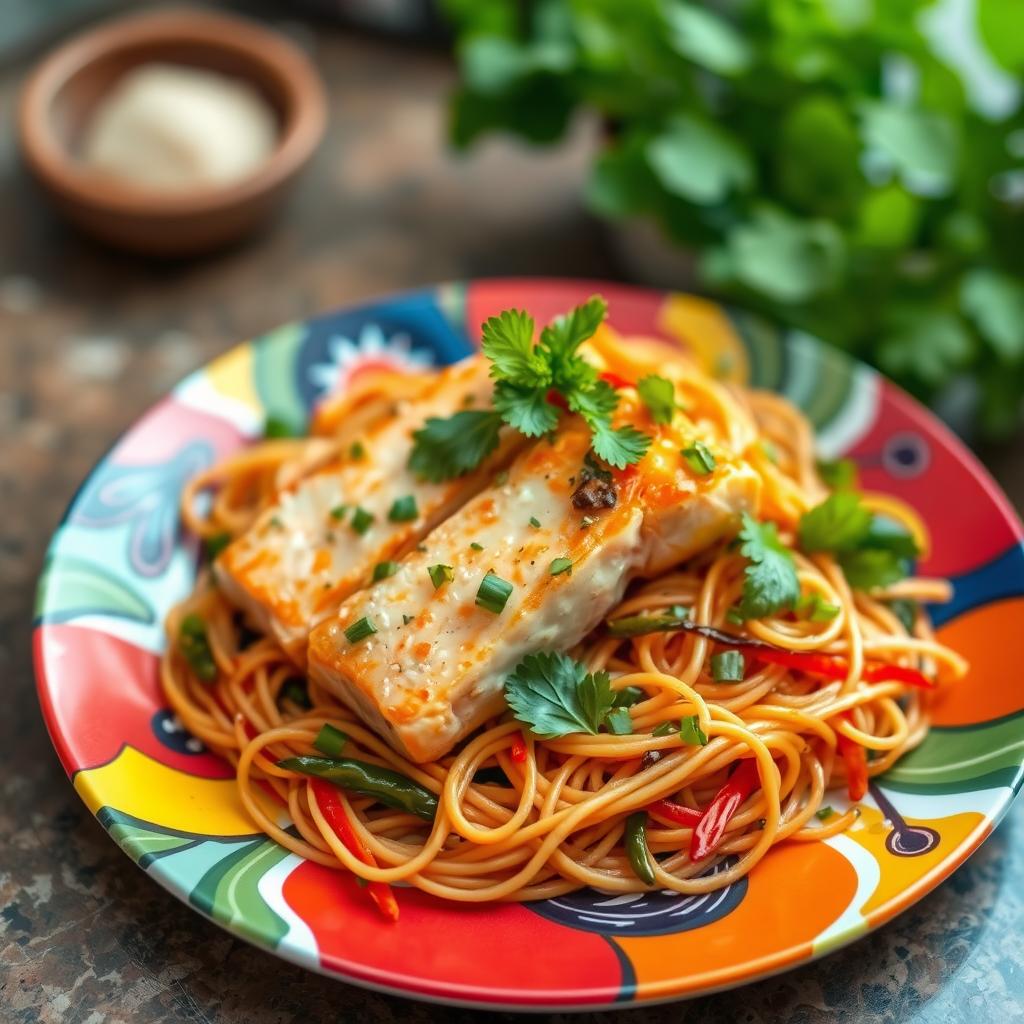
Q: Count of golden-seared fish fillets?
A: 2